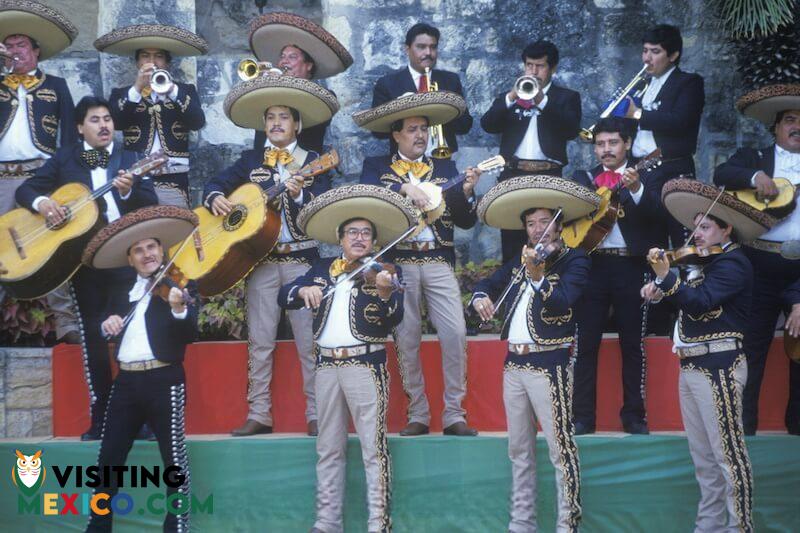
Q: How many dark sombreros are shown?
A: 4